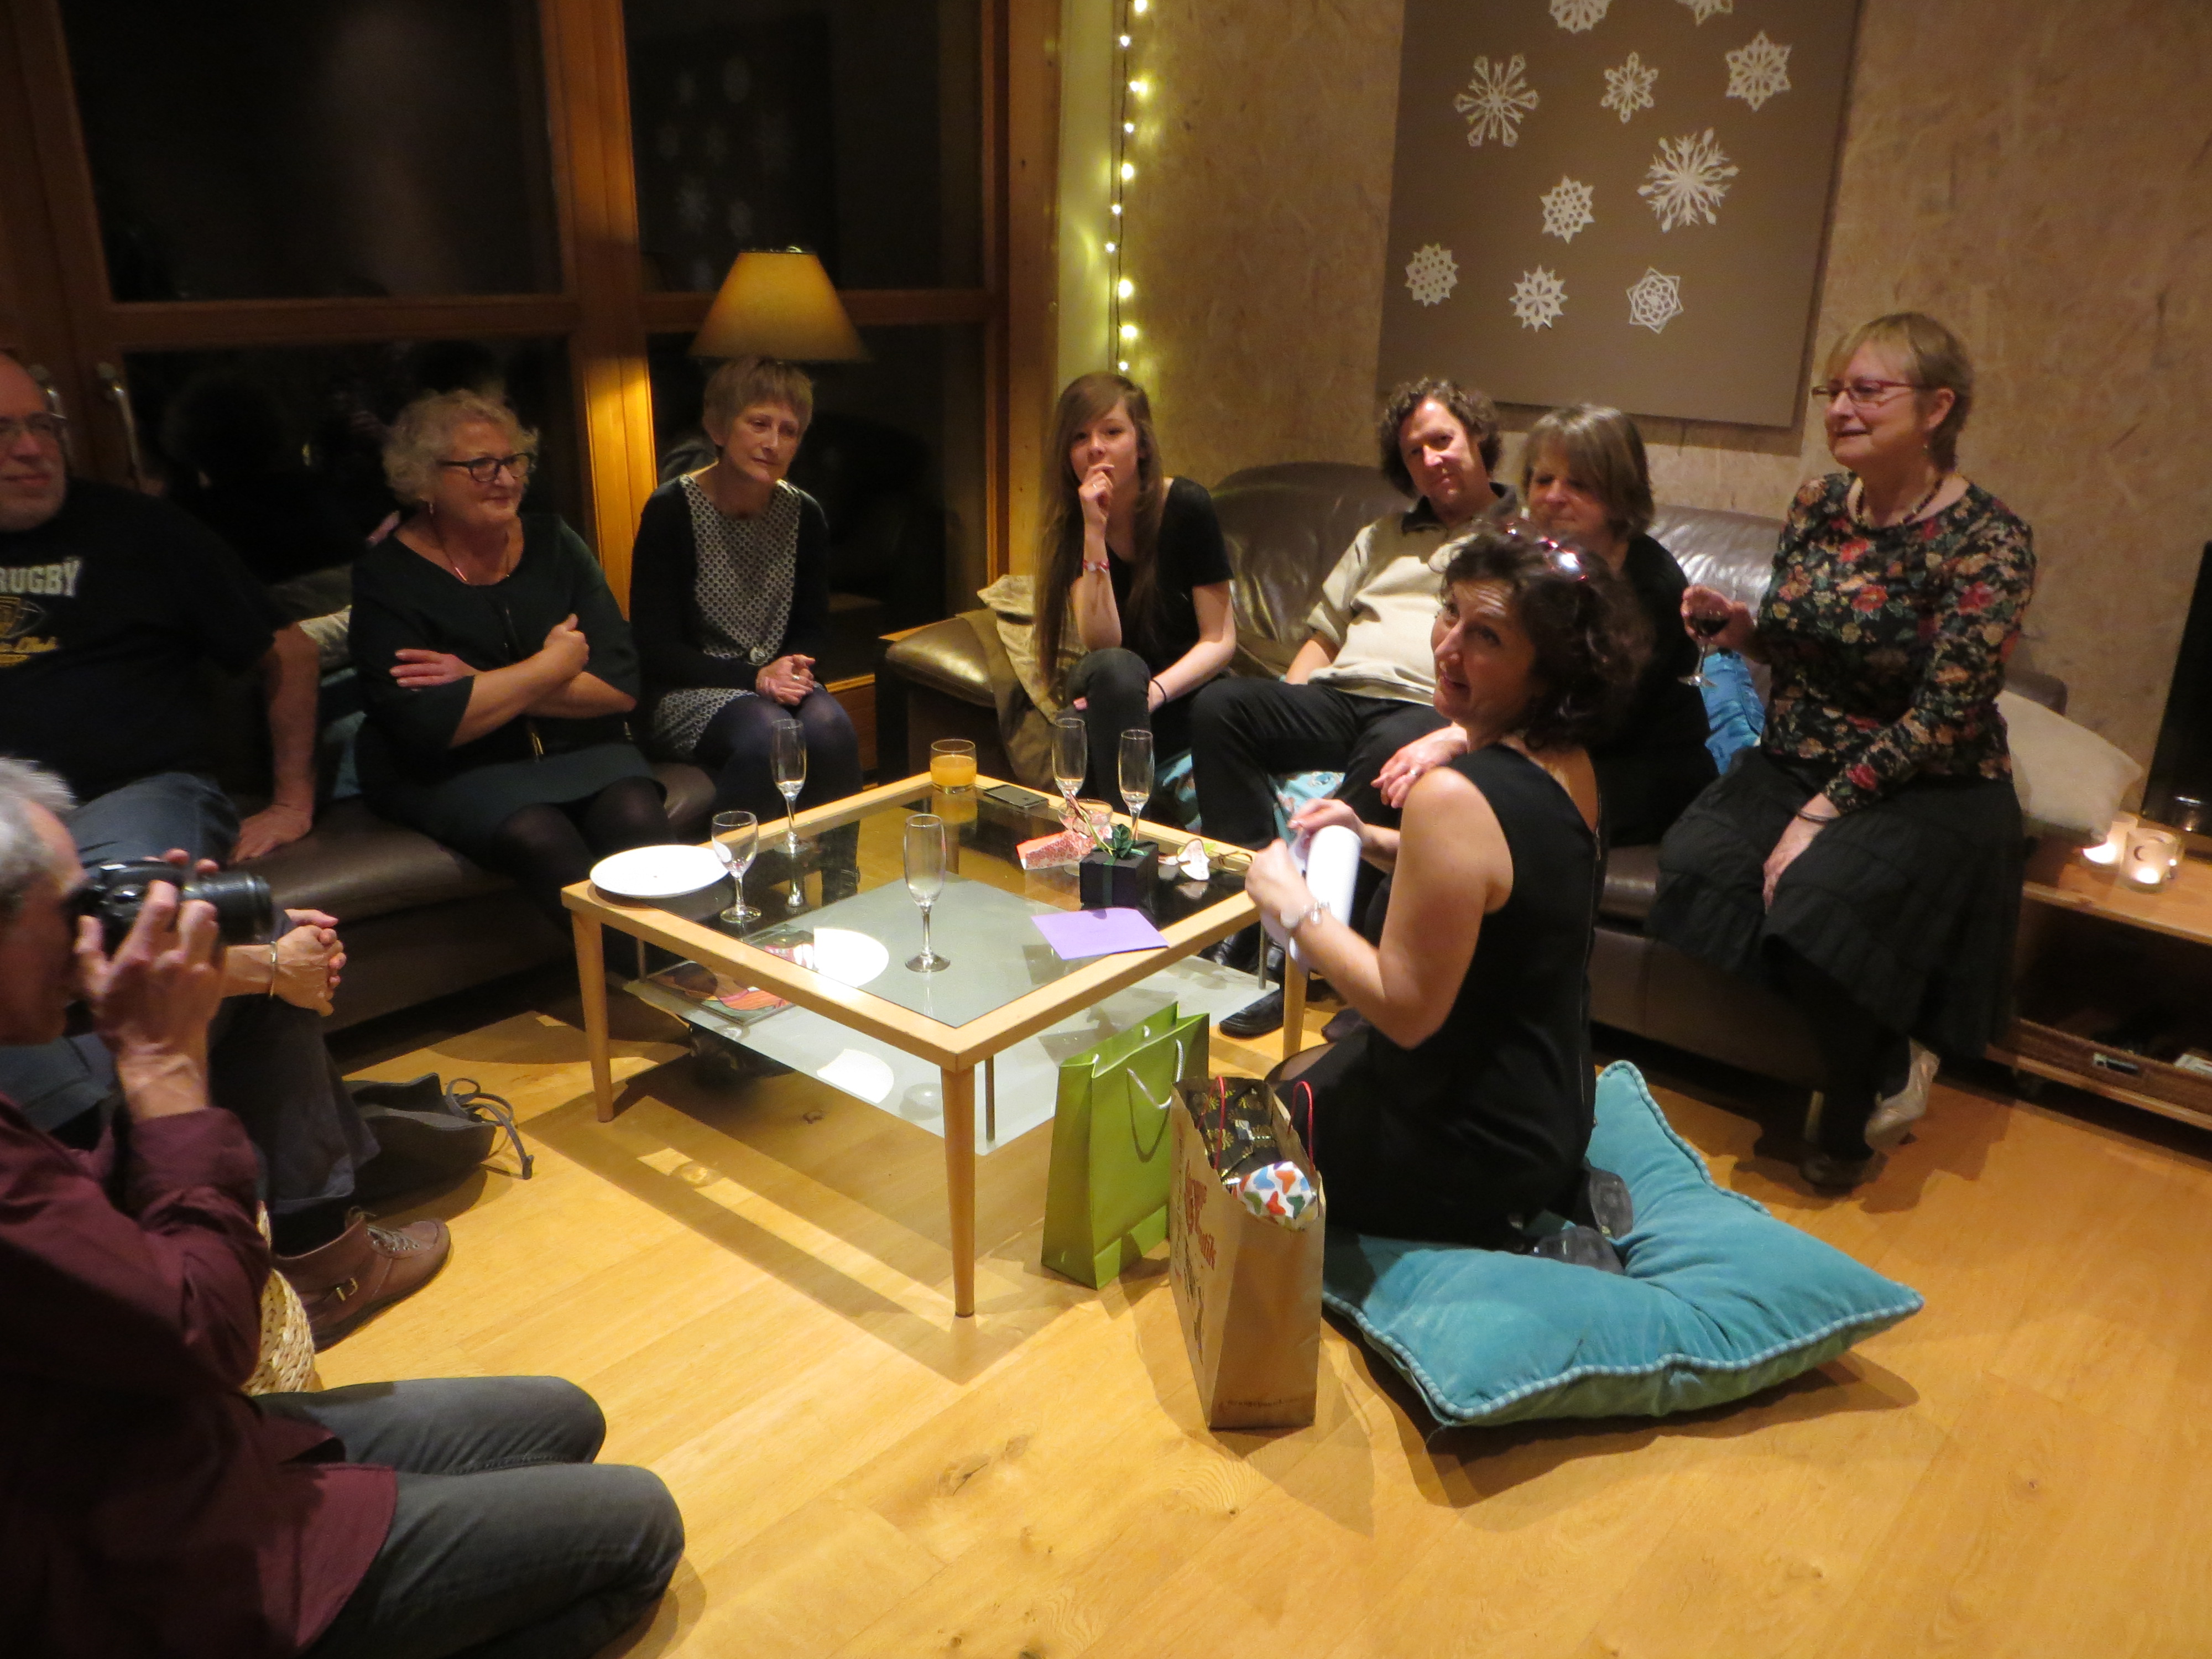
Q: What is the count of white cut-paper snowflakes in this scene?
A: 10